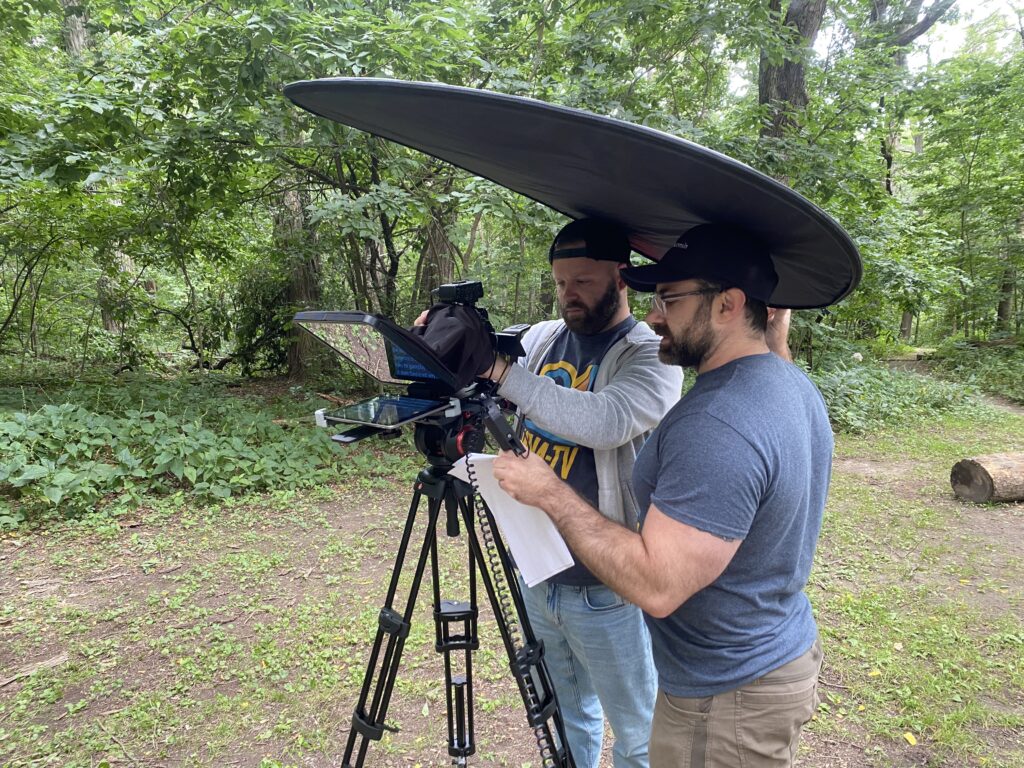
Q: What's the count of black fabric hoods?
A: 1